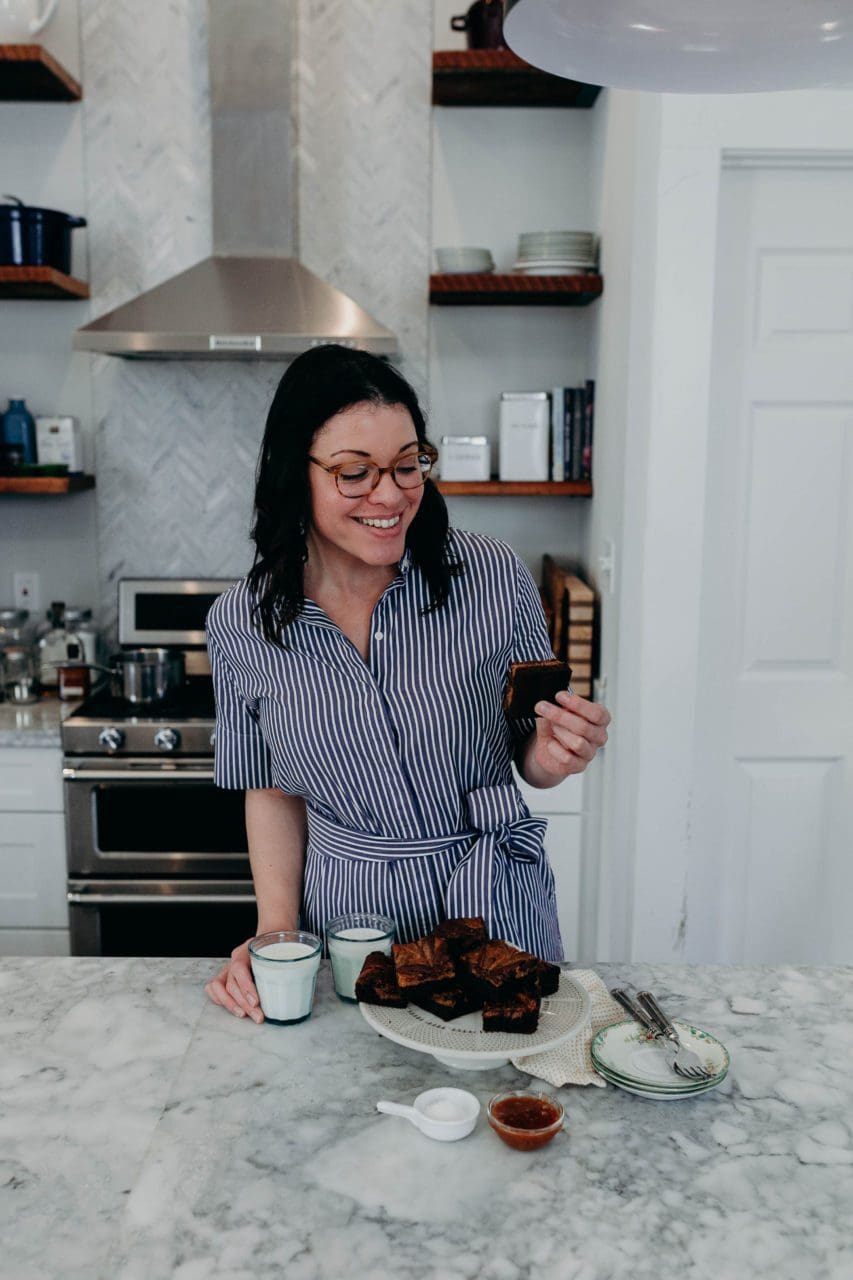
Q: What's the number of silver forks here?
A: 2